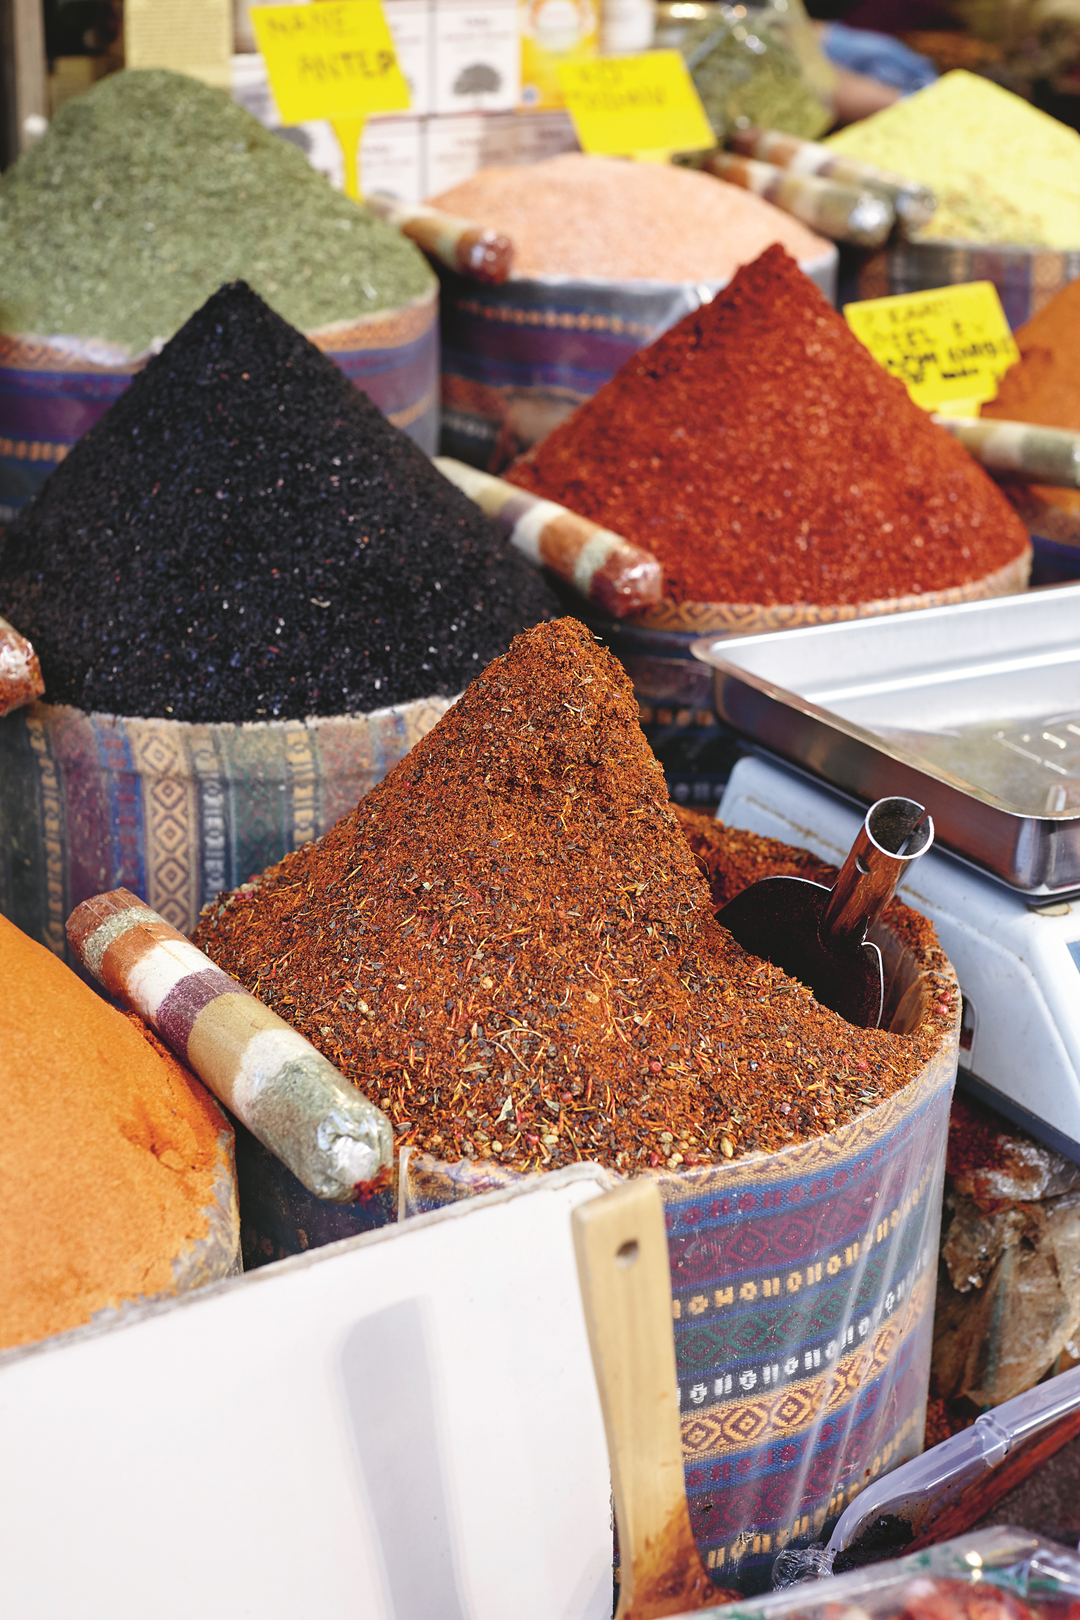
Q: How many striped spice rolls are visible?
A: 7